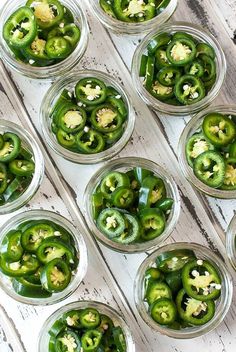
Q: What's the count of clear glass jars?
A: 11